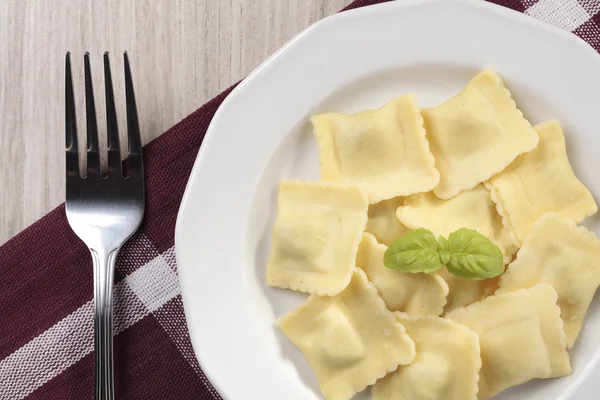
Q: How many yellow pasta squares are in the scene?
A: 12